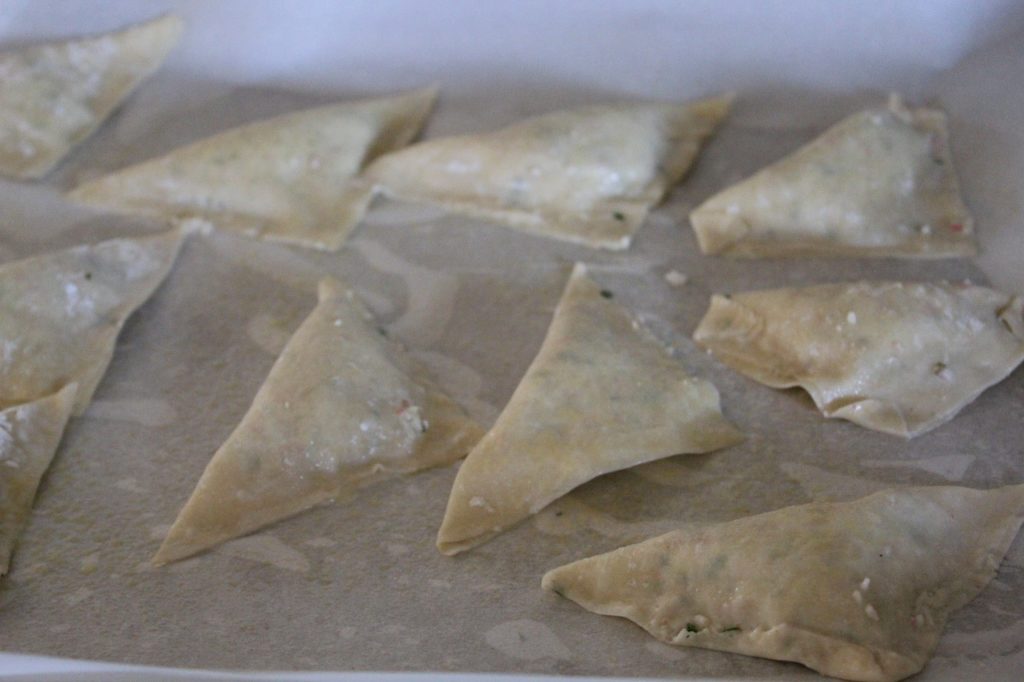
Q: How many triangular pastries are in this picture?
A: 10